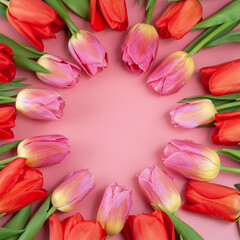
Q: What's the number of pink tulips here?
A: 11